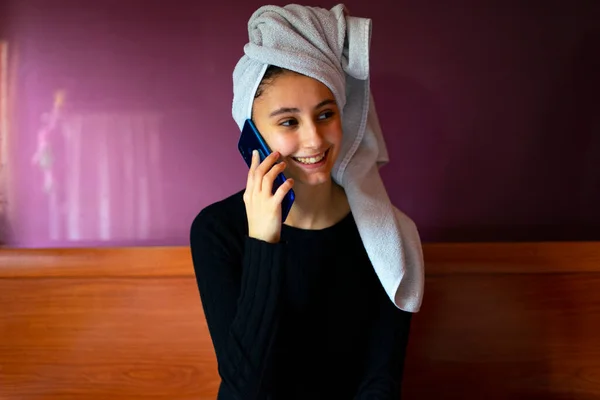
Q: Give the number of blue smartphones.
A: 1